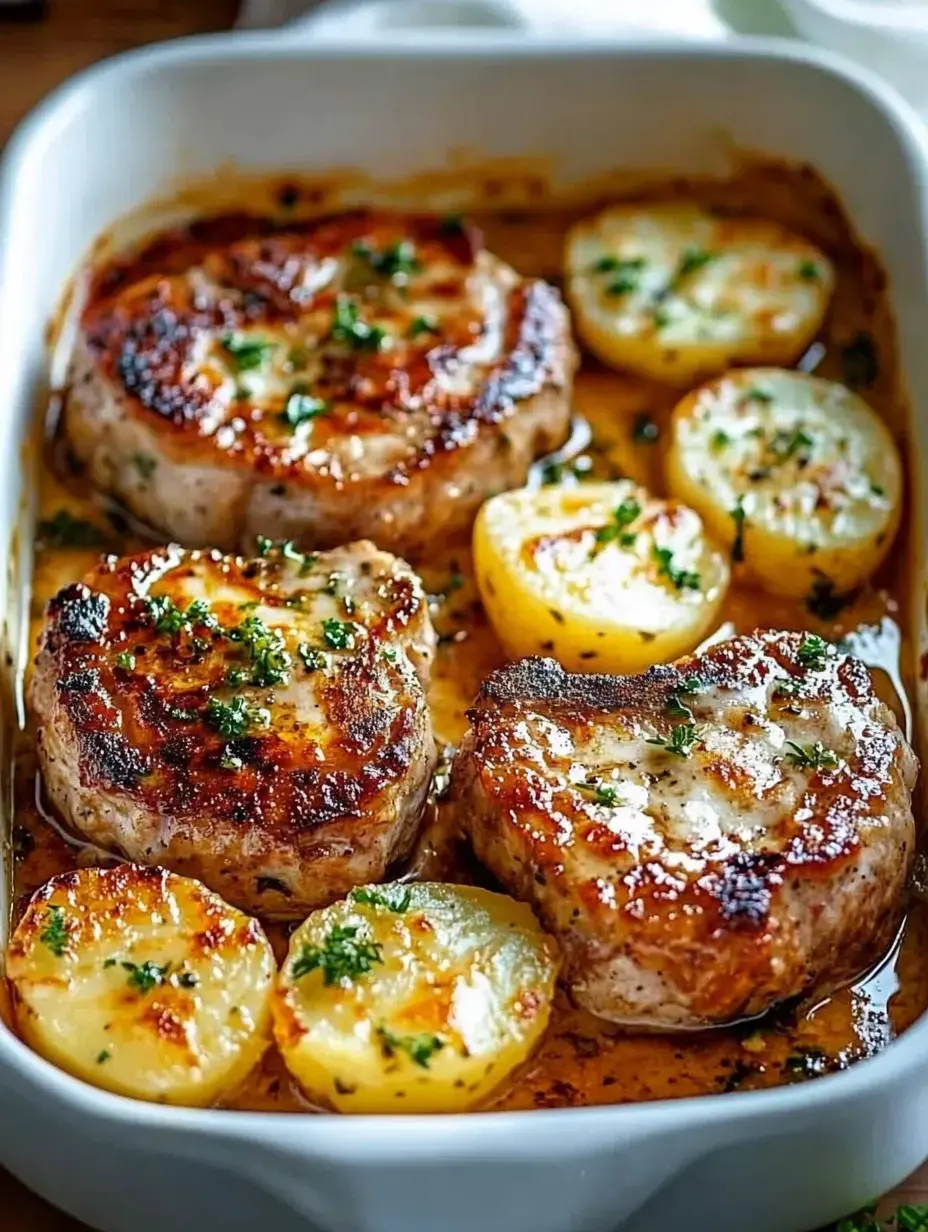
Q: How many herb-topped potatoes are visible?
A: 5